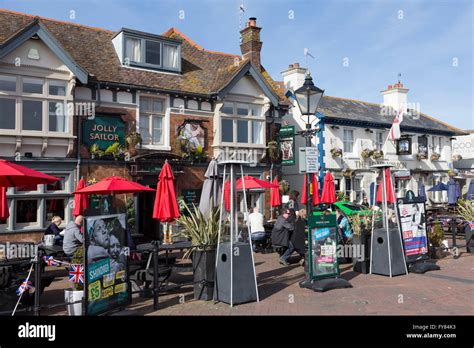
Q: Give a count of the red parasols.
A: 11